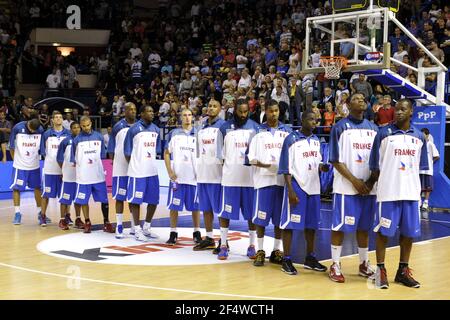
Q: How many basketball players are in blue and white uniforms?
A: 13